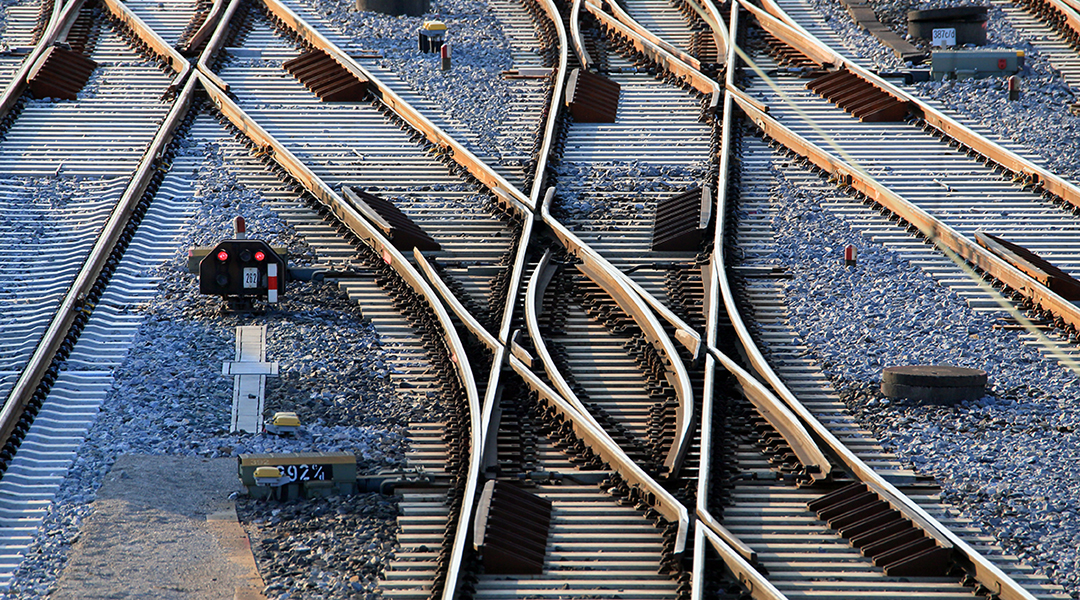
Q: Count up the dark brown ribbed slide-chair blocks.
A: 9